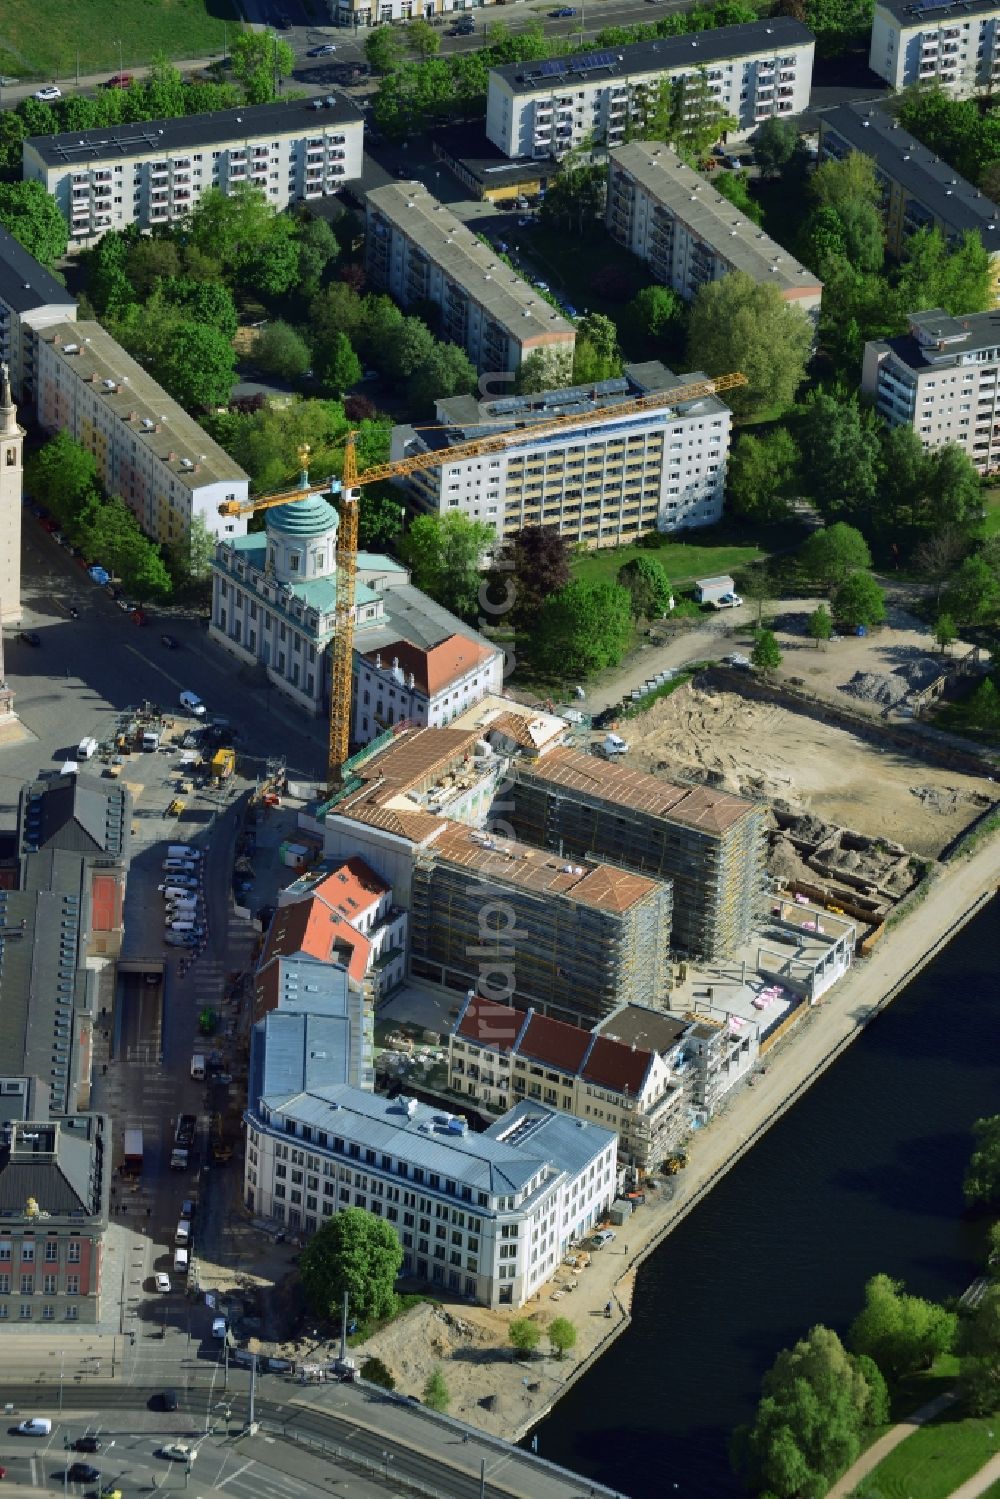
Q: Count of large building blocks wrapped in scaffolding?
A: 2